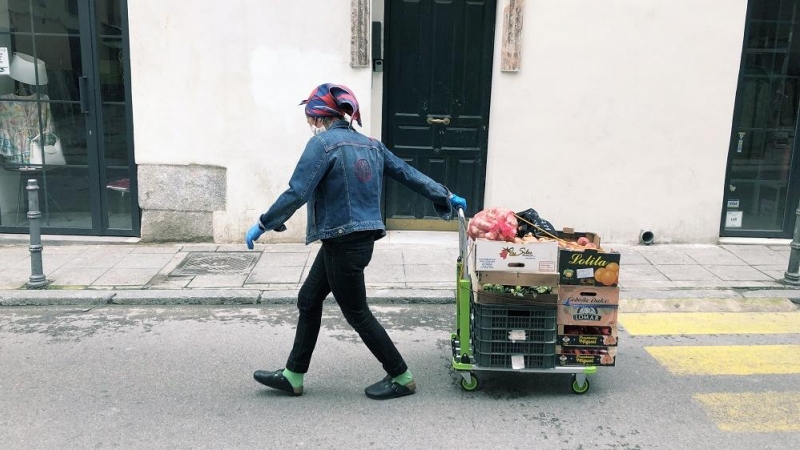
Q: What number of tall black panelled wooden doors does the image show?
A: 1